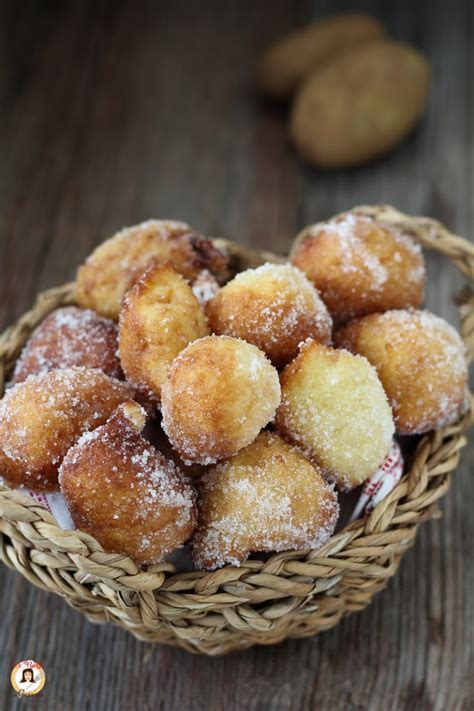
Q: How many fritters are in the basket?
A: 11